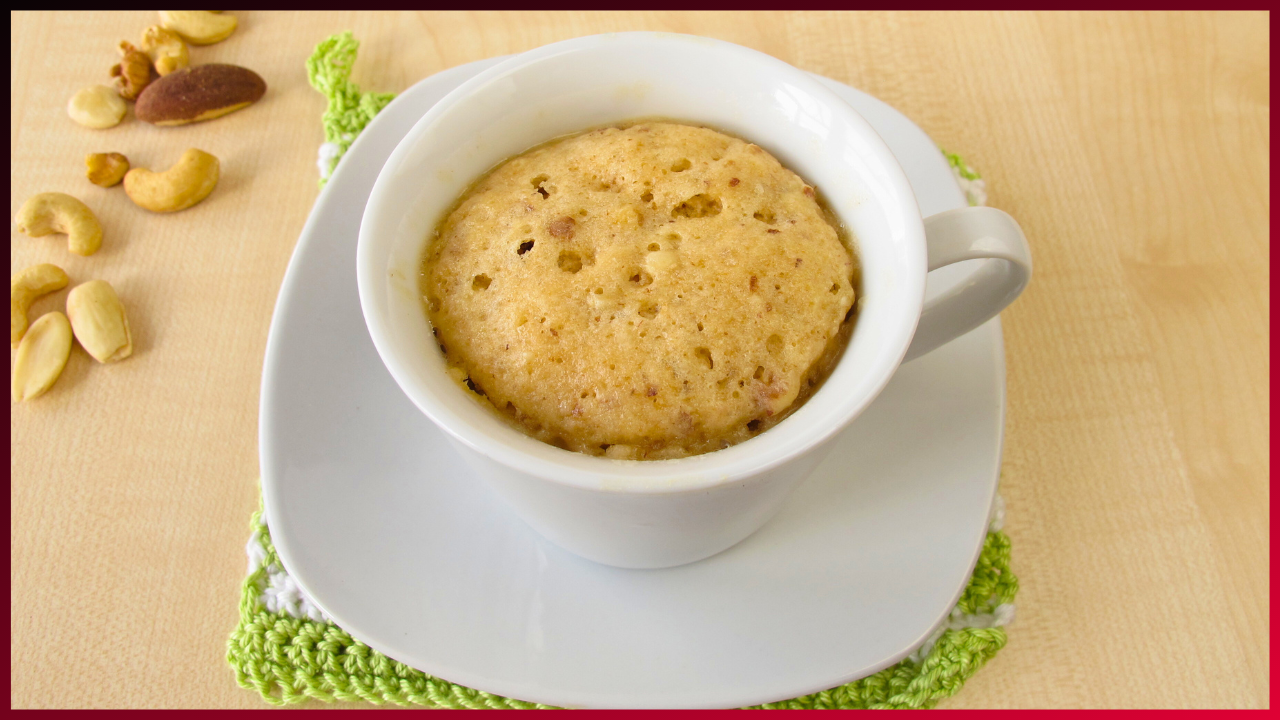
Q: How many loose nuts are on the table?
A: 11